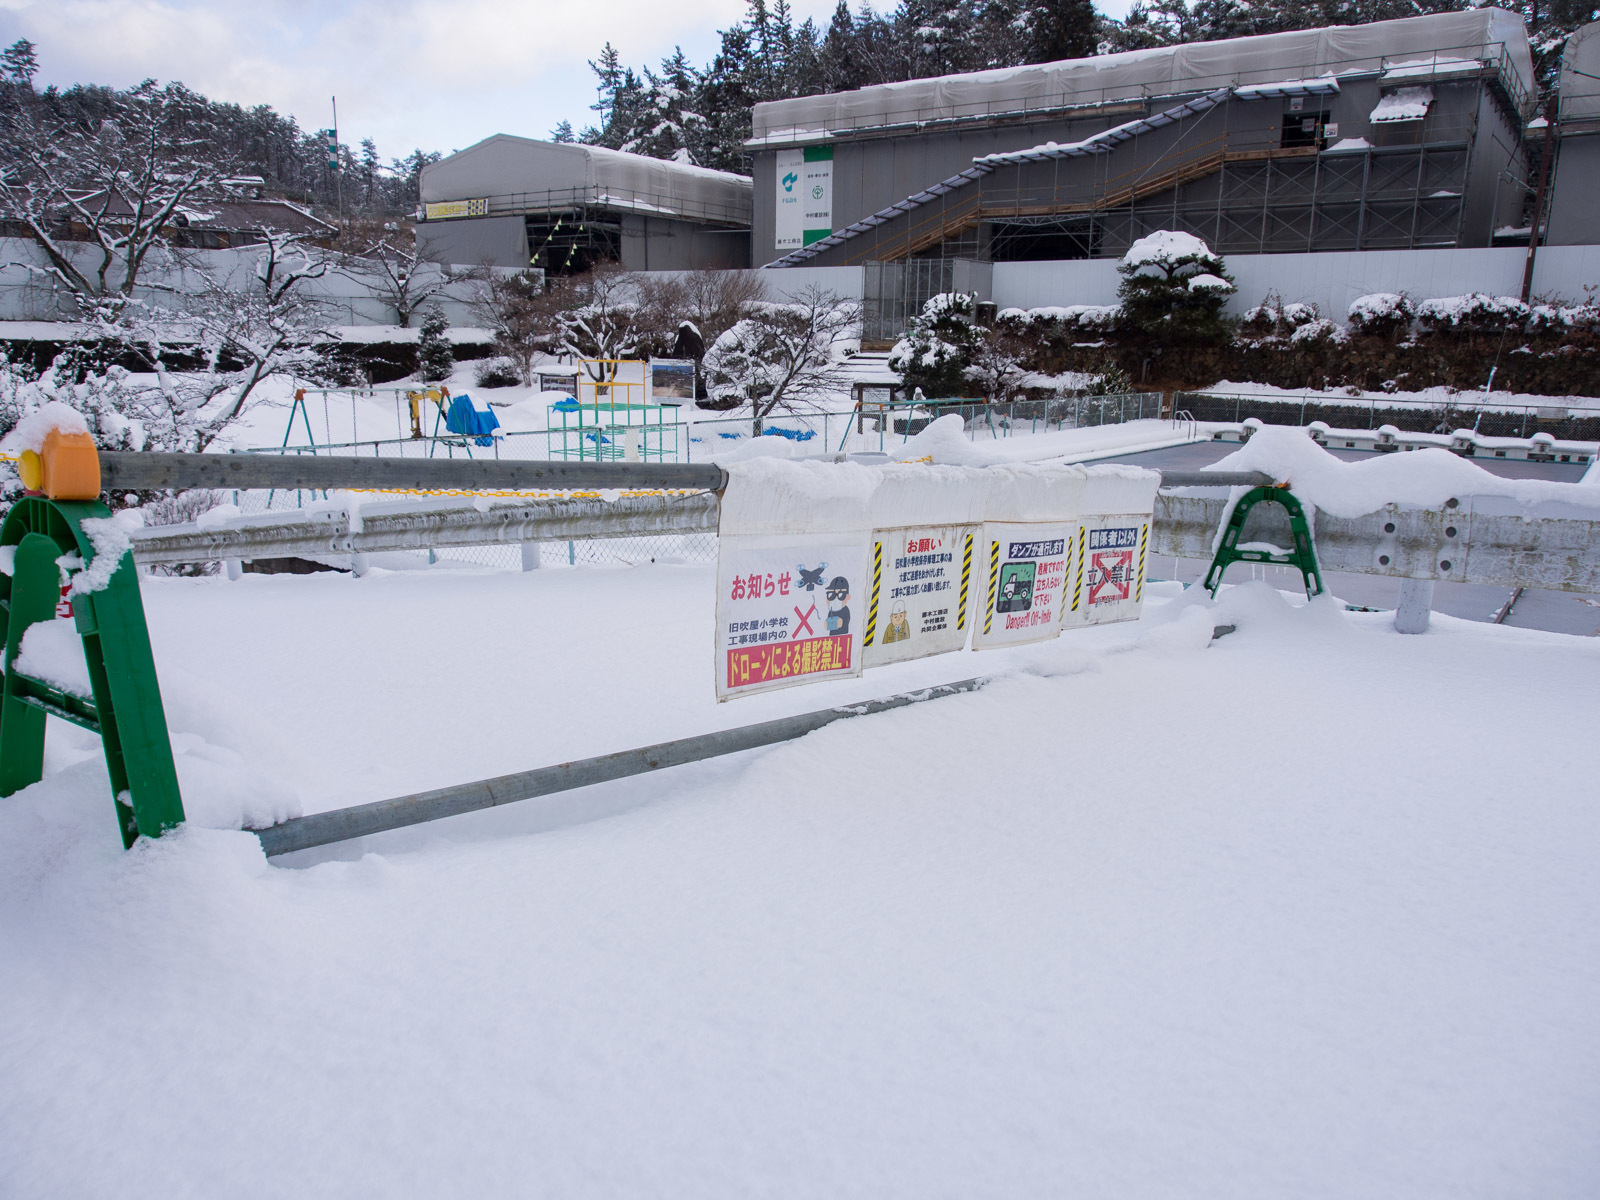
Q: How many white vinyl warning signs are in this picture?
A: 4